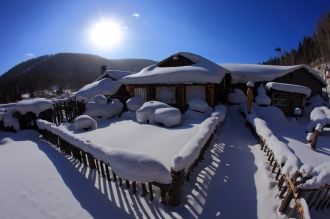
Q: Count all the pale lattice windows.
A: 3